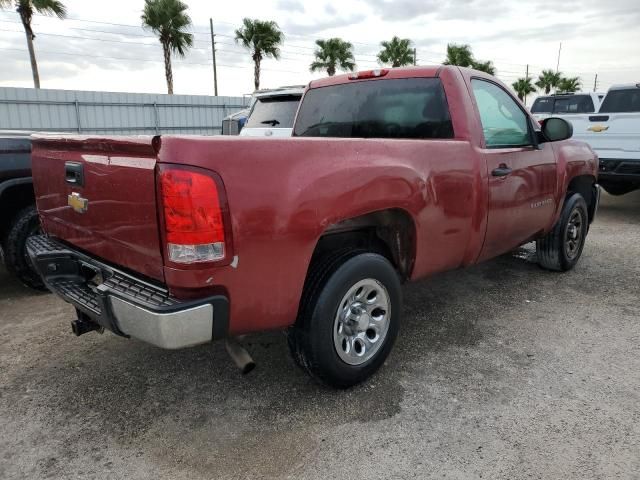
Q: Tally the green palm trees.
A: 10